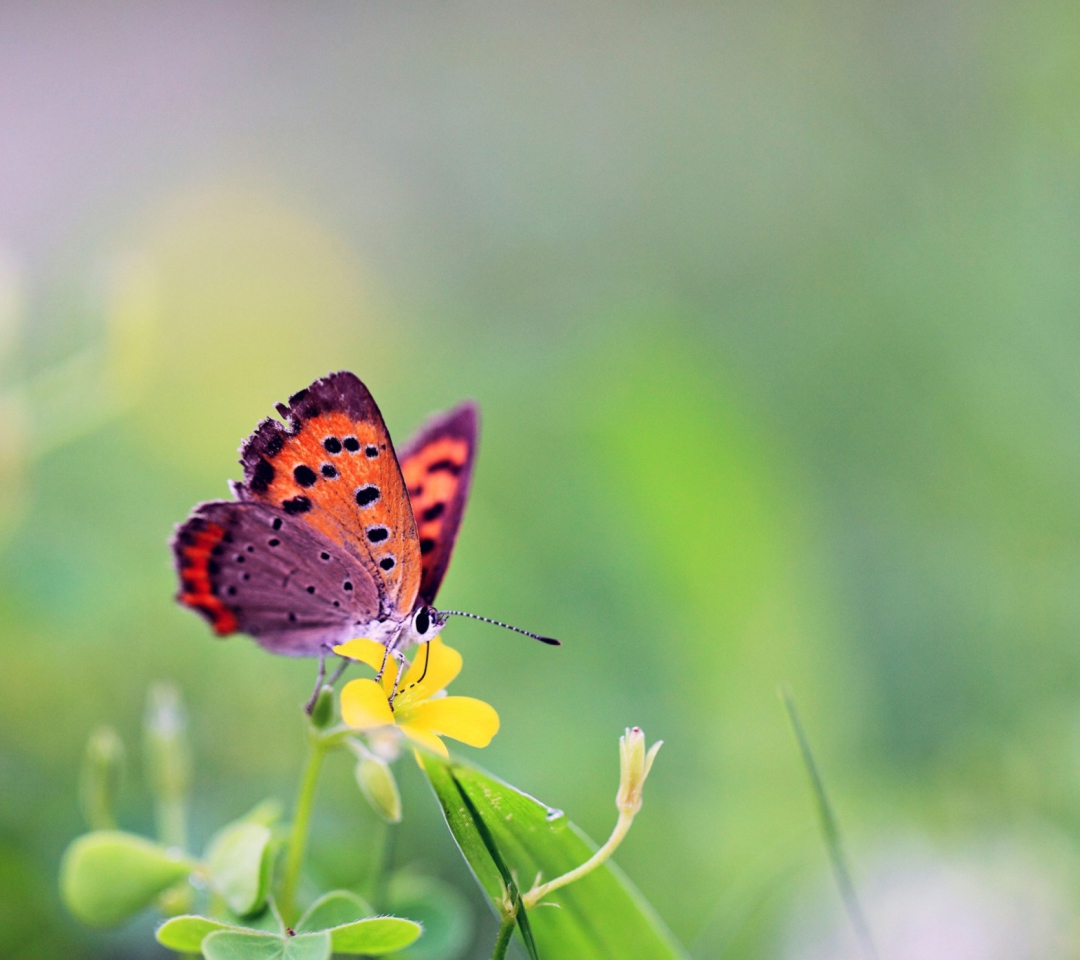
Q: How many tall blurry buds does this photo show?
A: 2